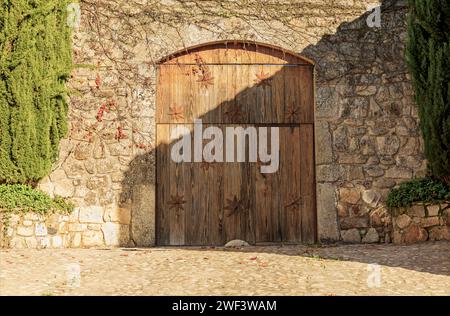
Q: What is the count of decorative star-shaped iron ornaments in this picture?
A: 10